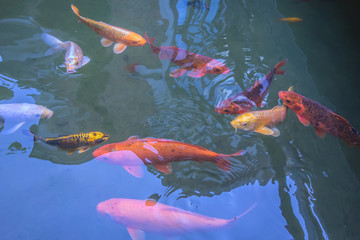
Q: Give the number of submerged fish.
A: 11